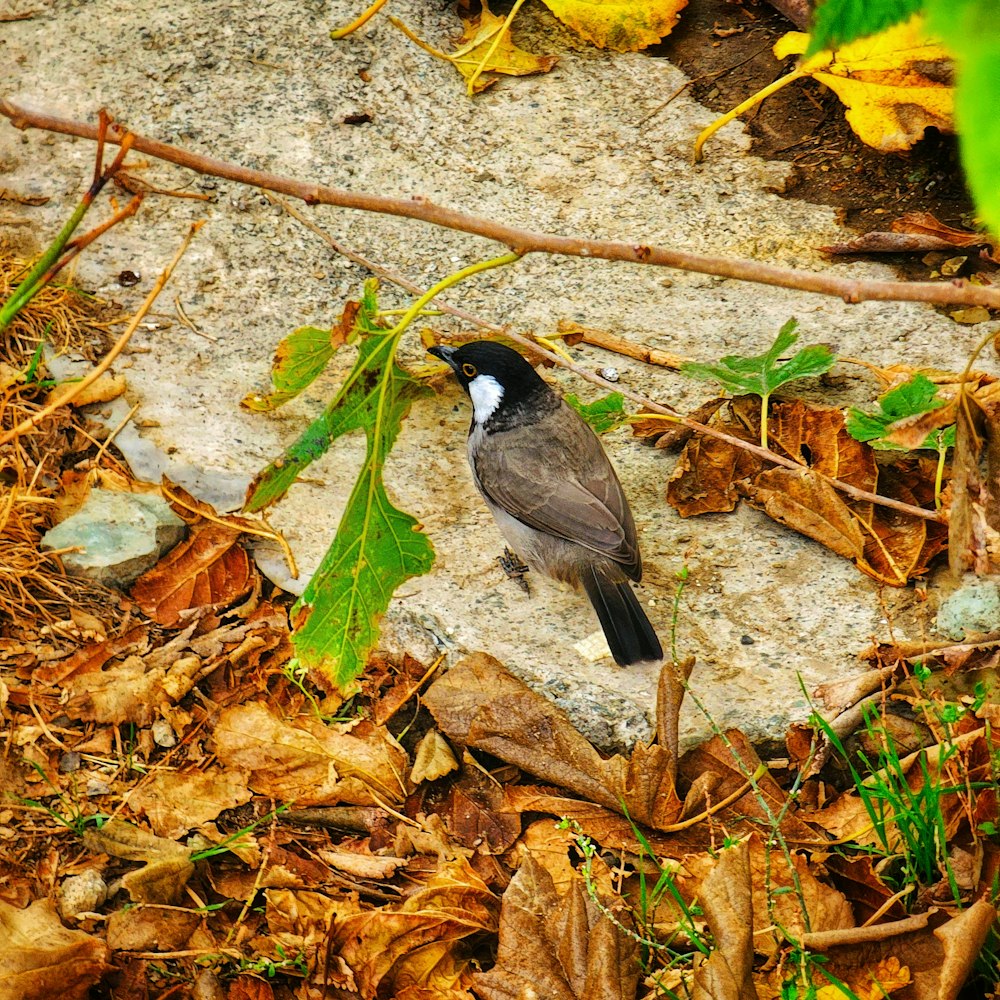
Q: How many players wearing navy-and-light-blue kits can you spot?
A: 0